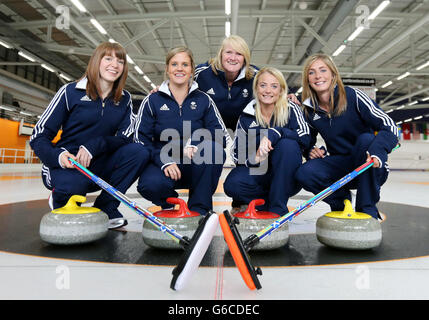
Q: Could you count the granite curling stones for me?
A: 4